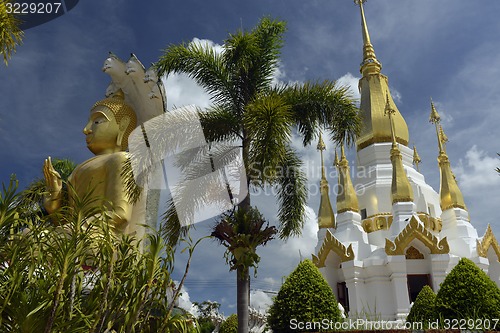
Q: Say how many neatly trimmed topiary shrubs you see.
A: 3